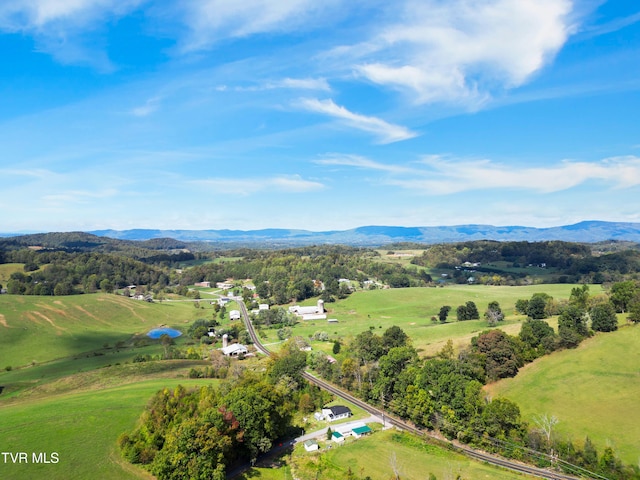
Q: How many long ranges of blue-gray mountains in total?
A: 1